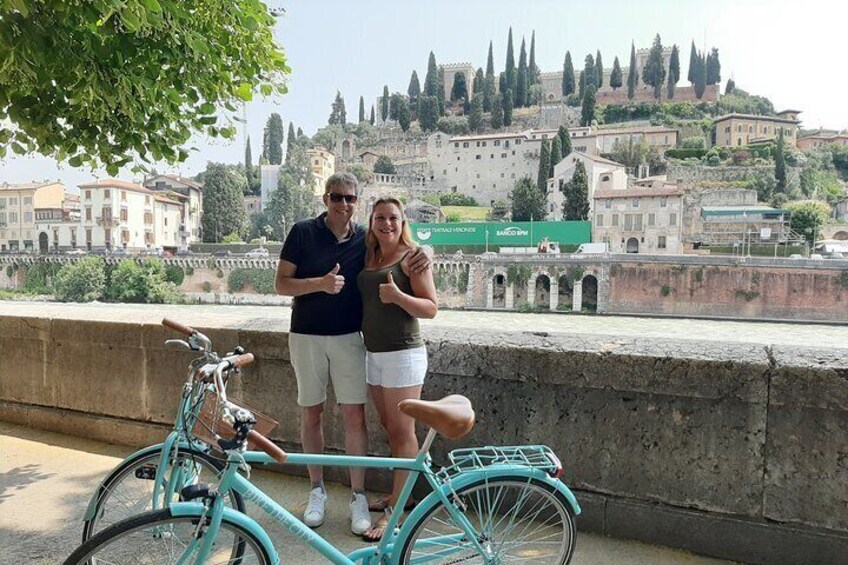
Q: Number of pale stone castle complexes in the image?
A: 1